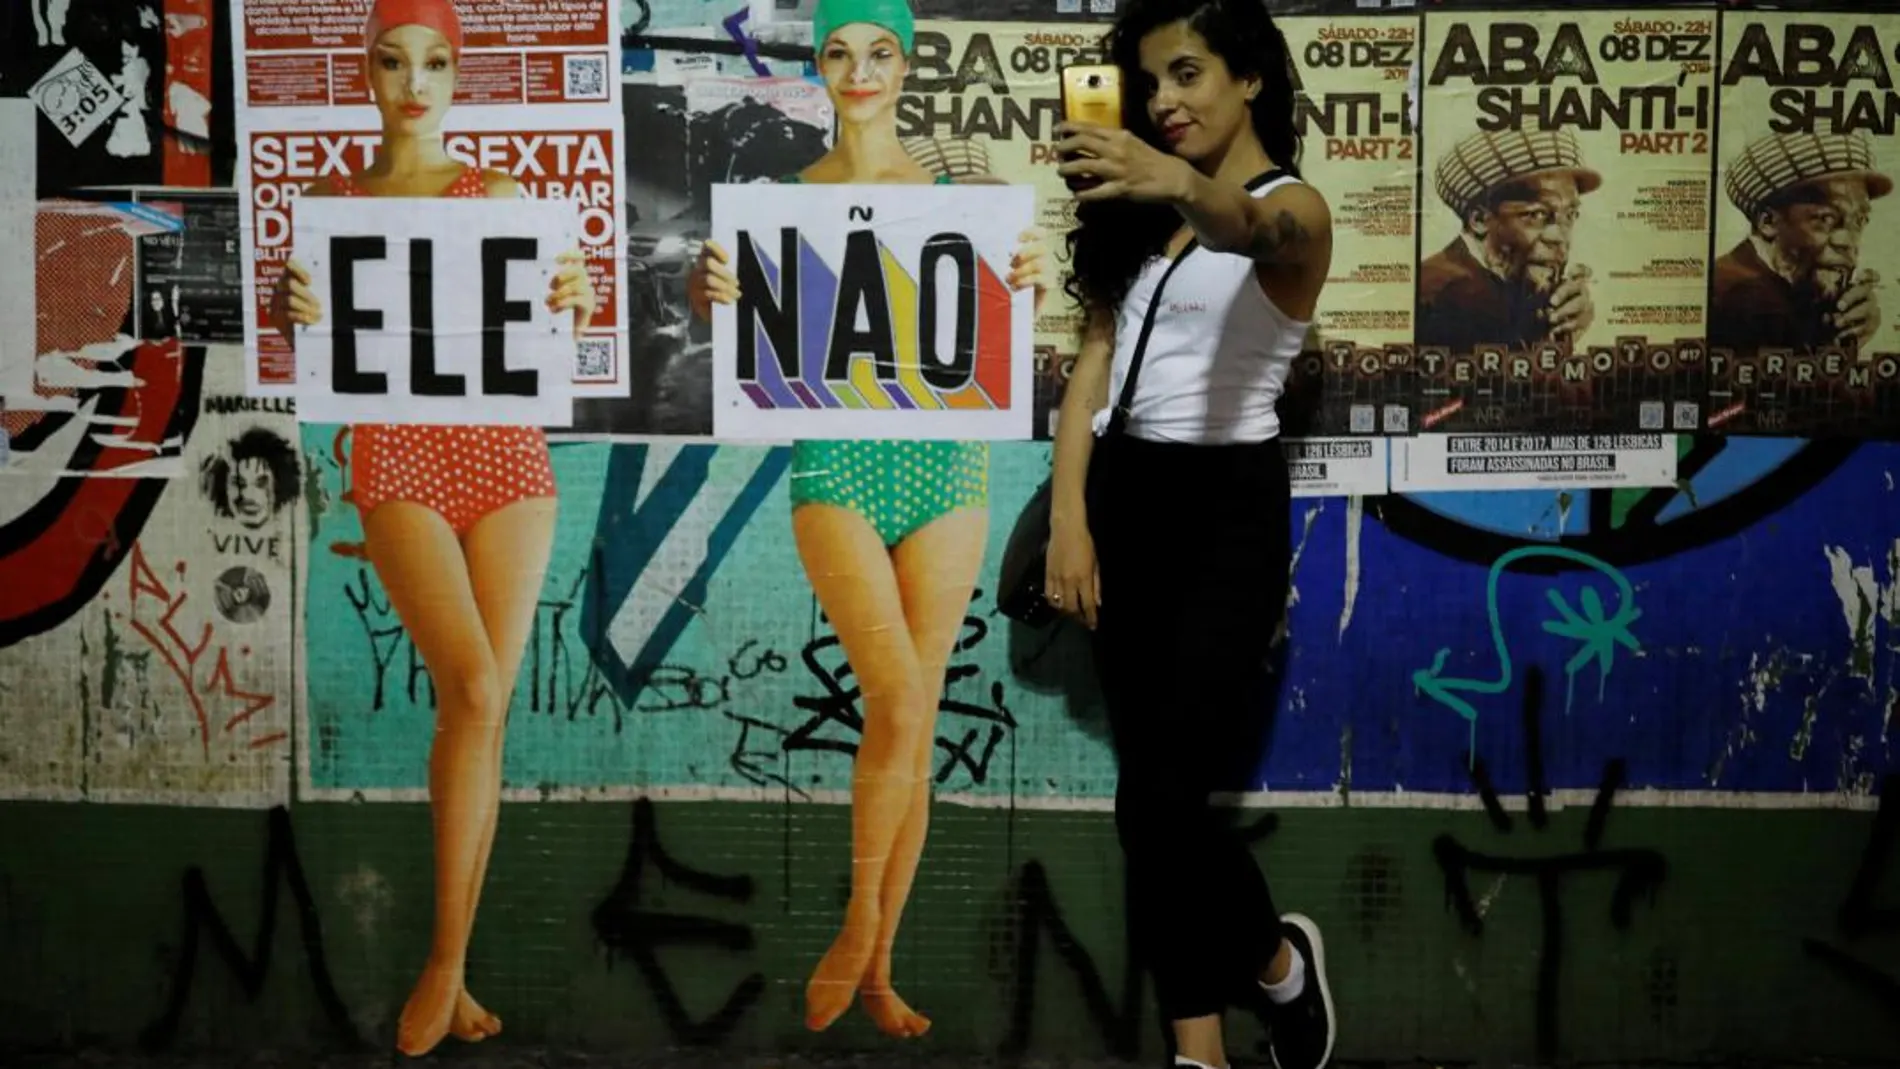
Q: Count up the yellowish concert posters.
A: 4